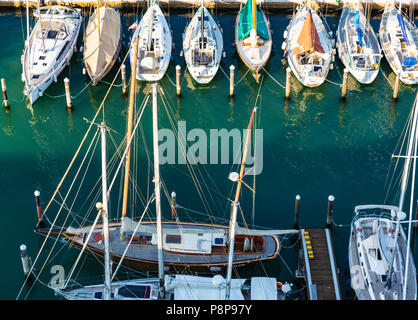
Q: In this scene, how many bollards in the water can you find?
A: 13